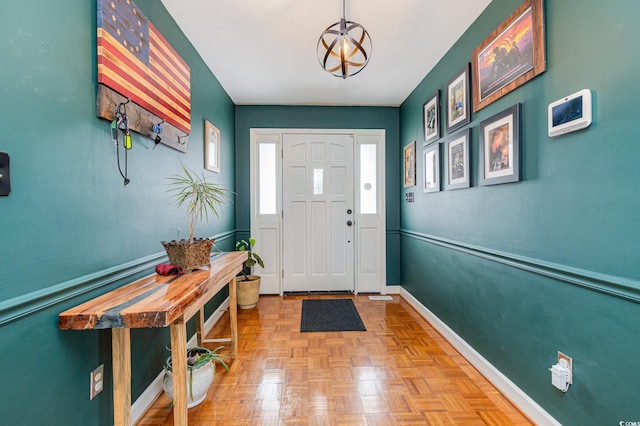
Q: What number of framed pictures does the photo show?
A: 8